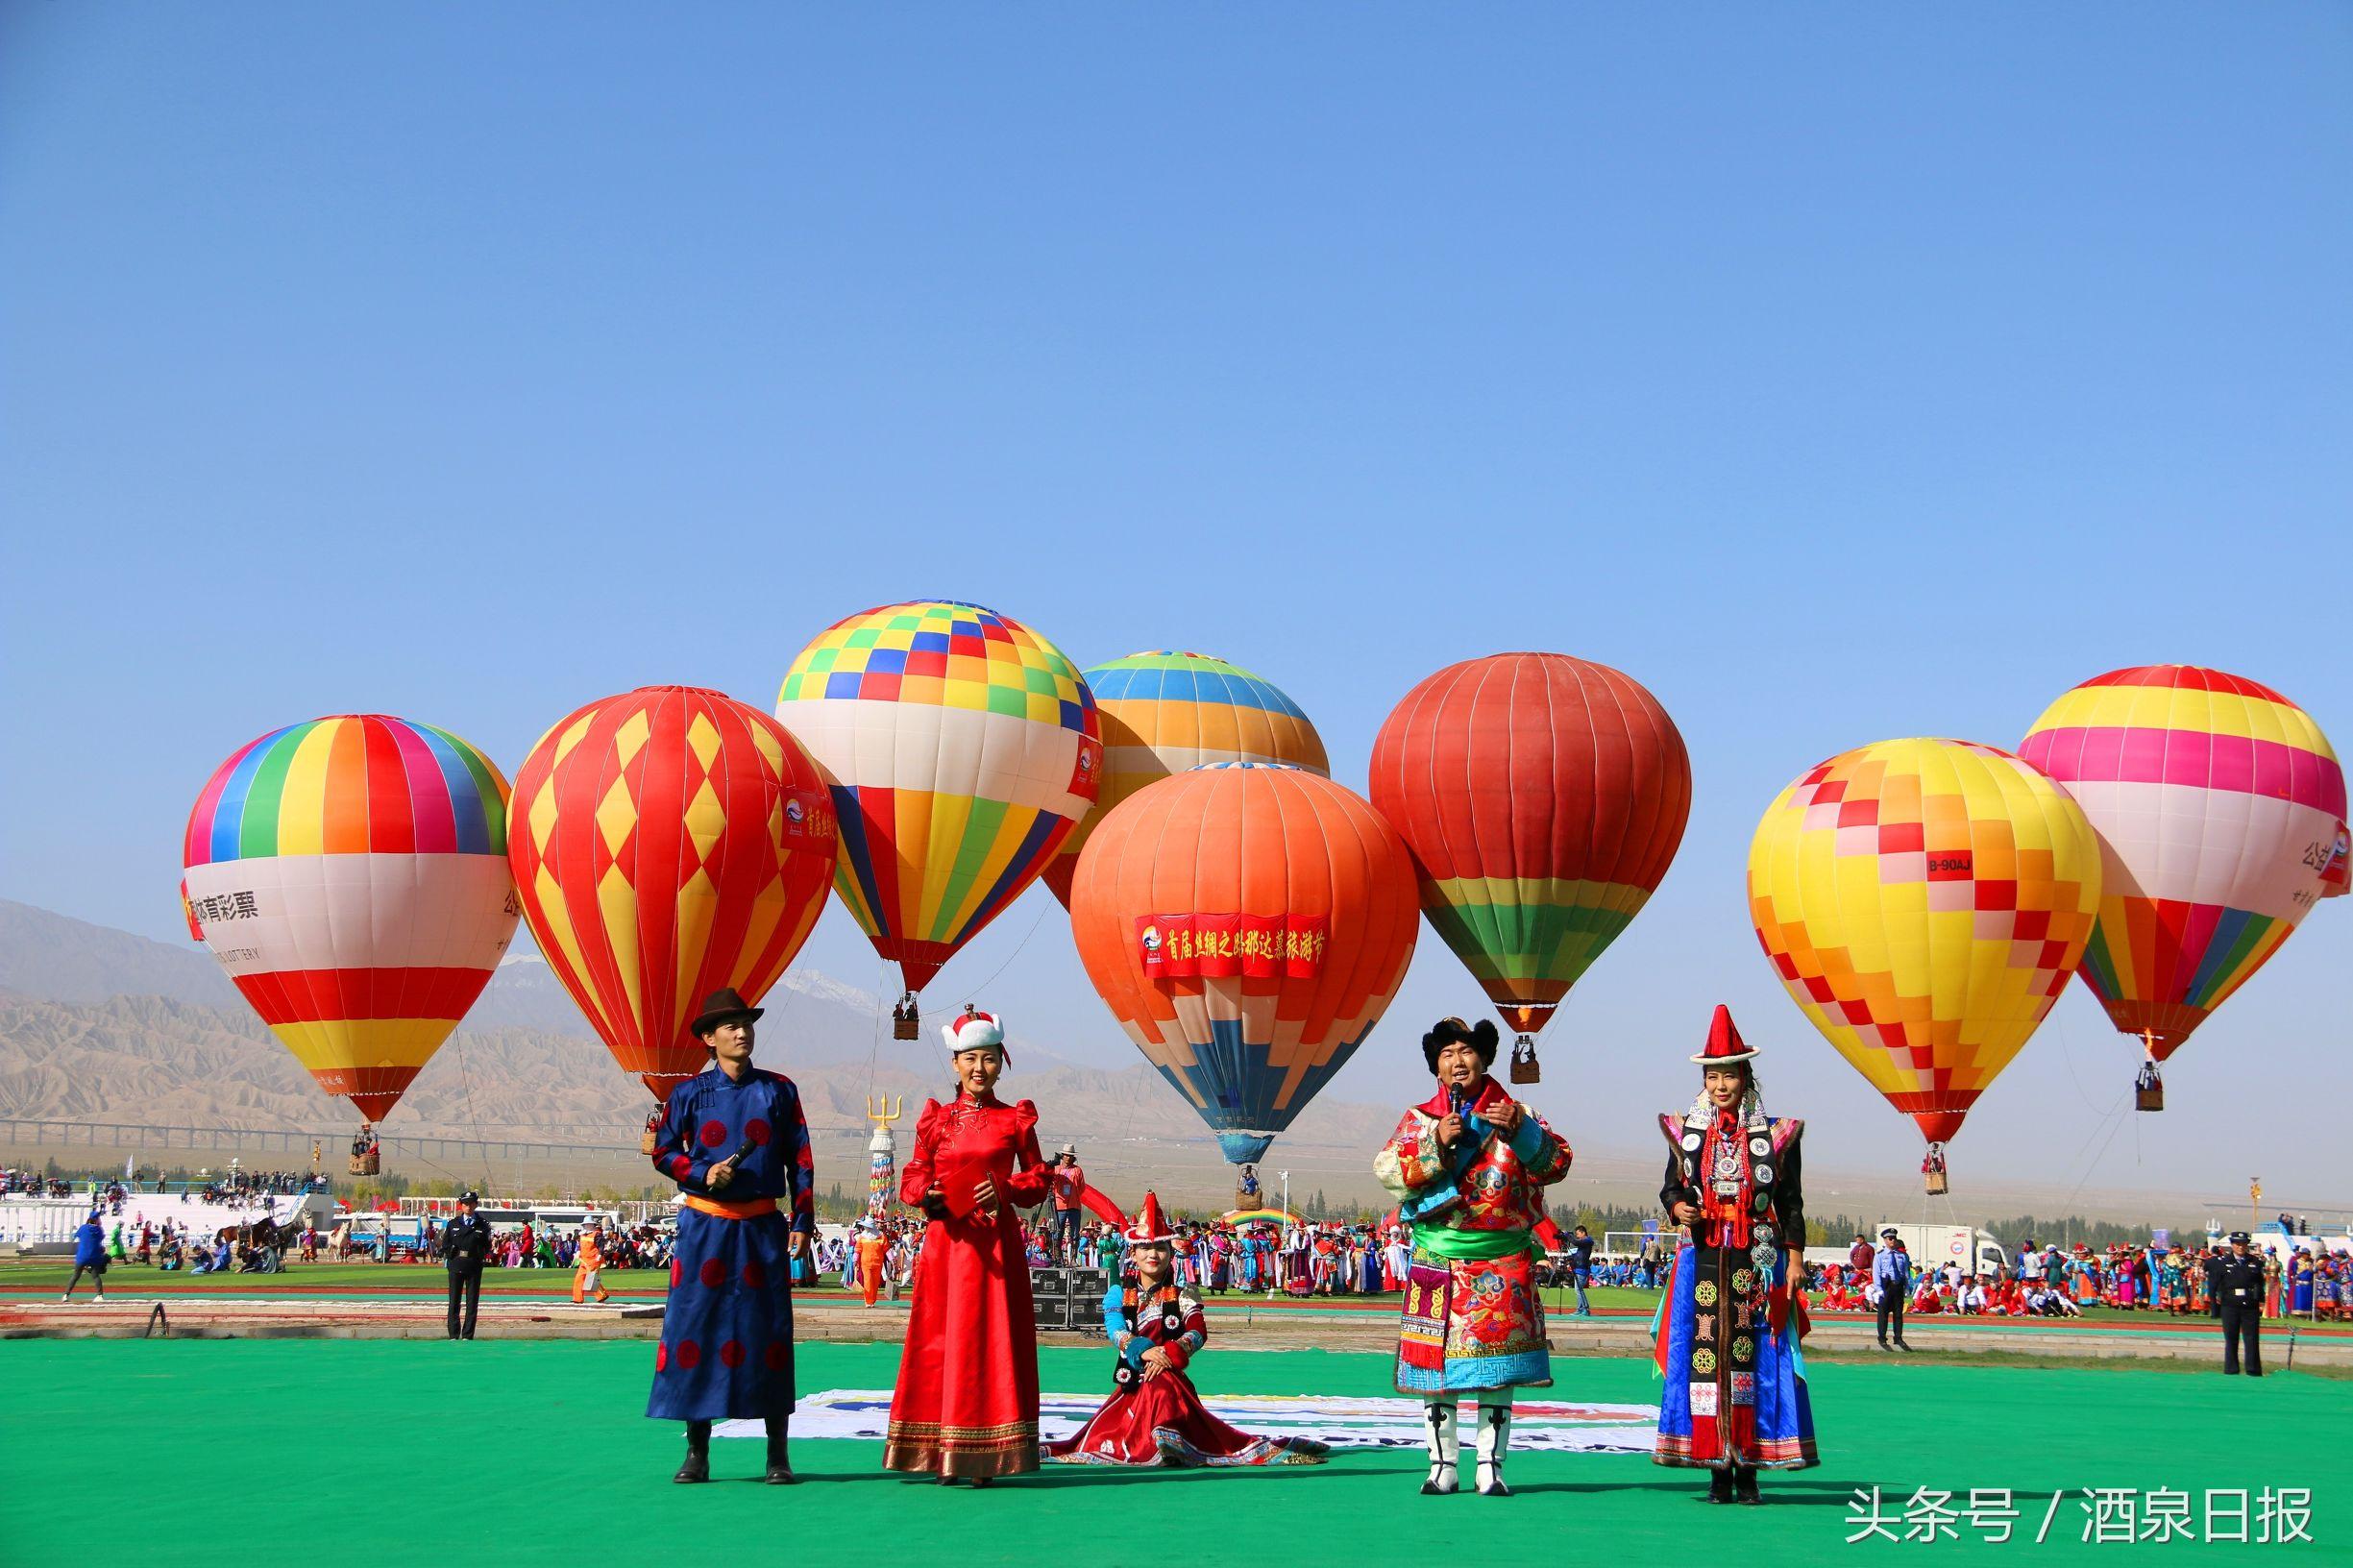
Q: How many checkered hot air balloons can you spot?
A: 2